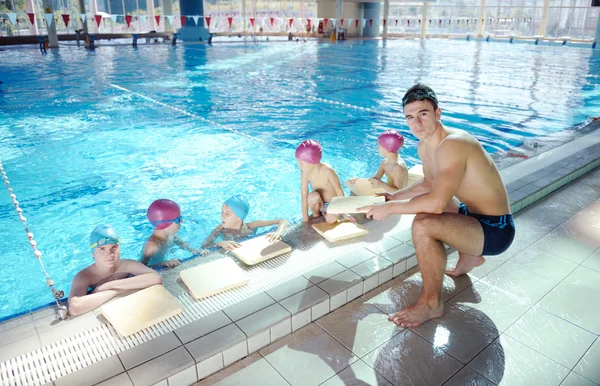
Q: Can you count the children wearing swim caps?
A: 5